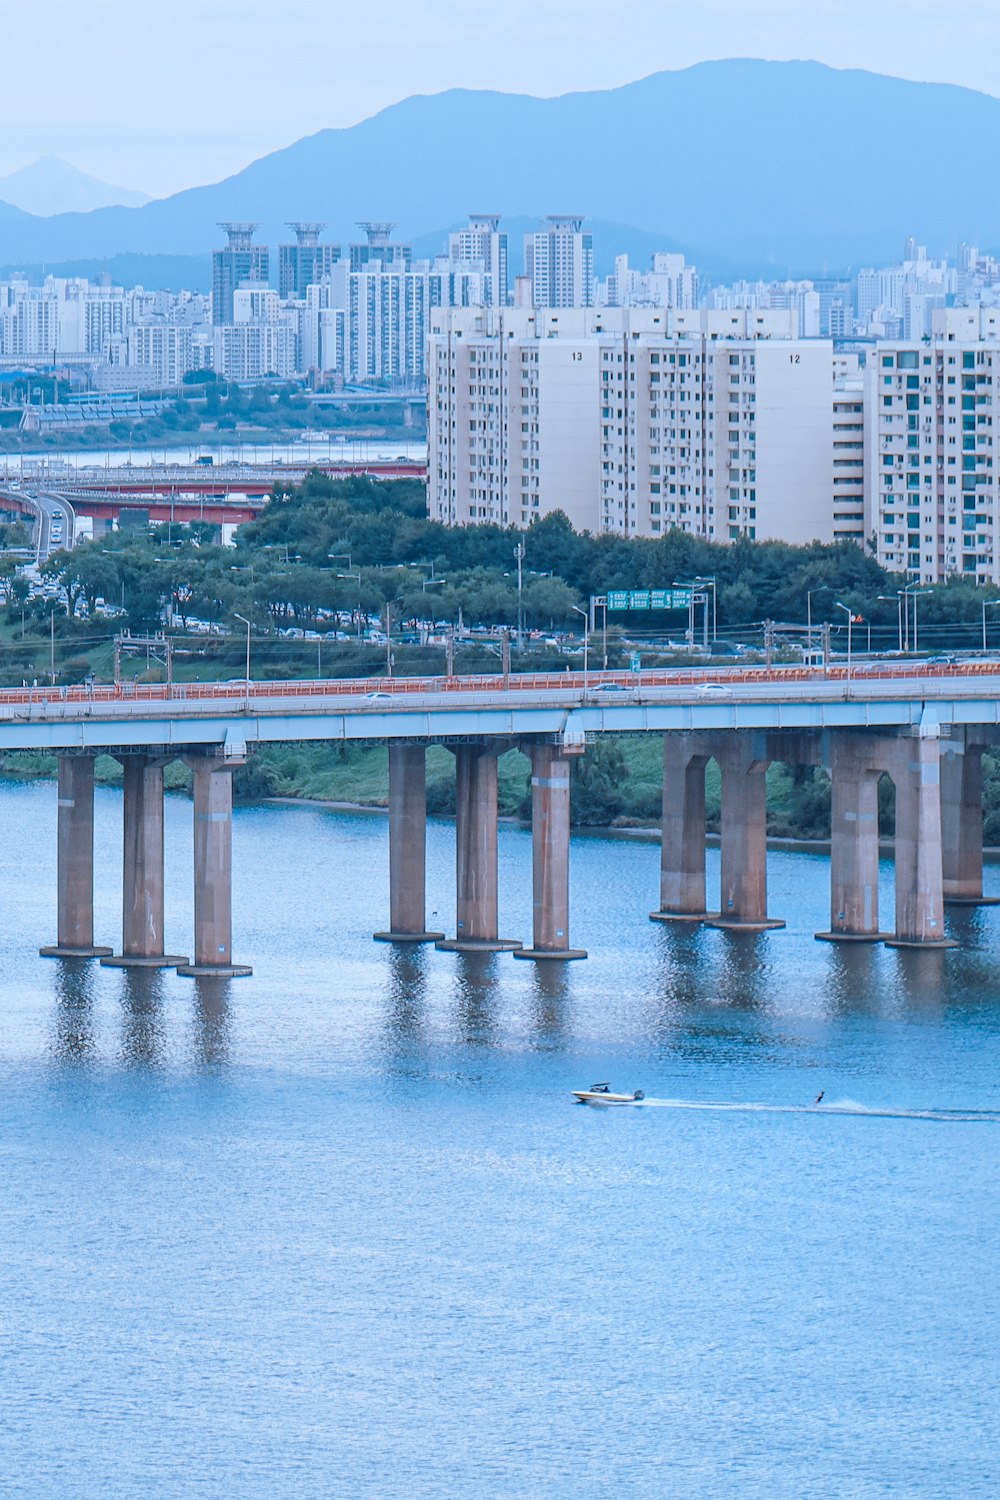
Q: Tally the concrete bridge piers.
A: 11